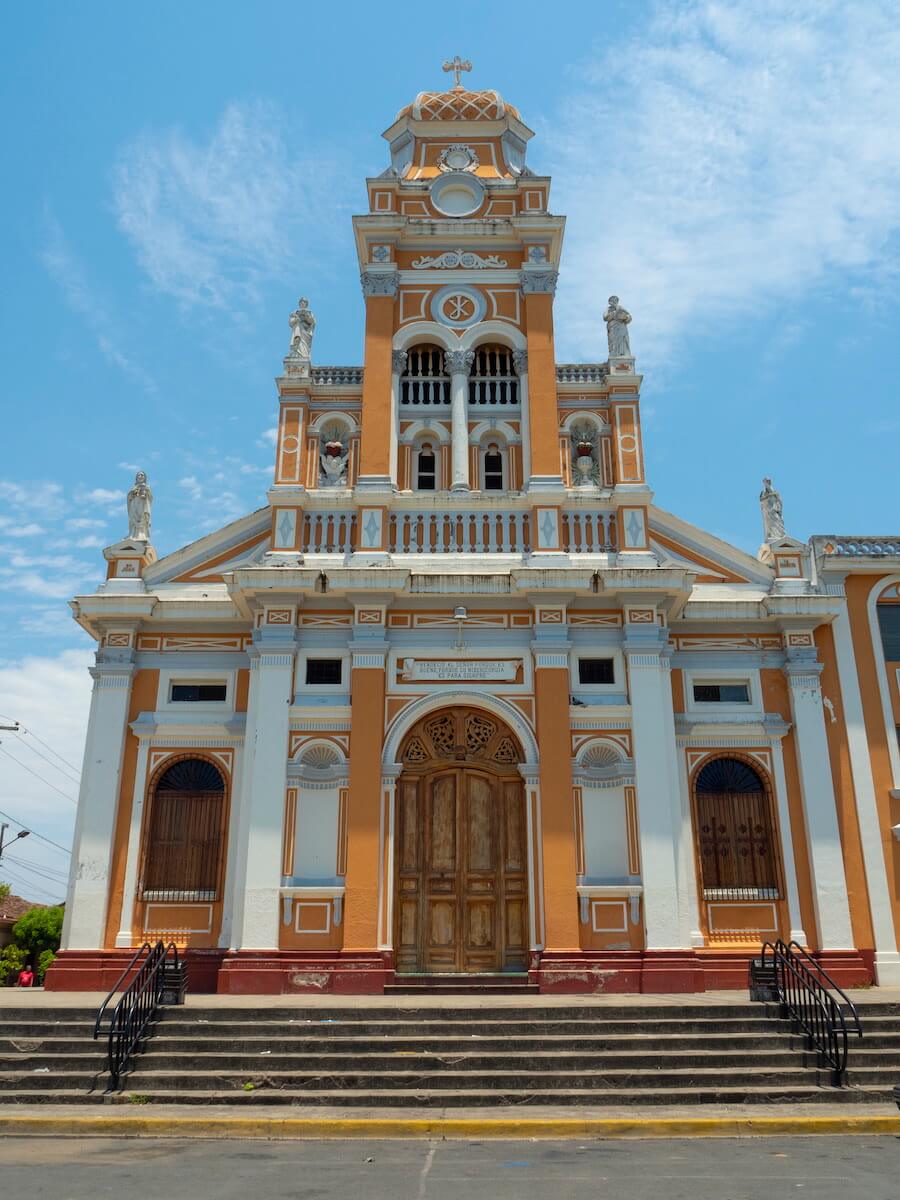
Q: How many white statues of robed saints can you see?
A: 4